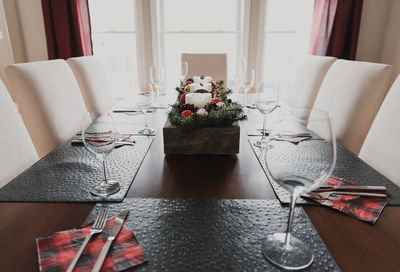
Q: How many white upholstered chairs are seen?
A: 7